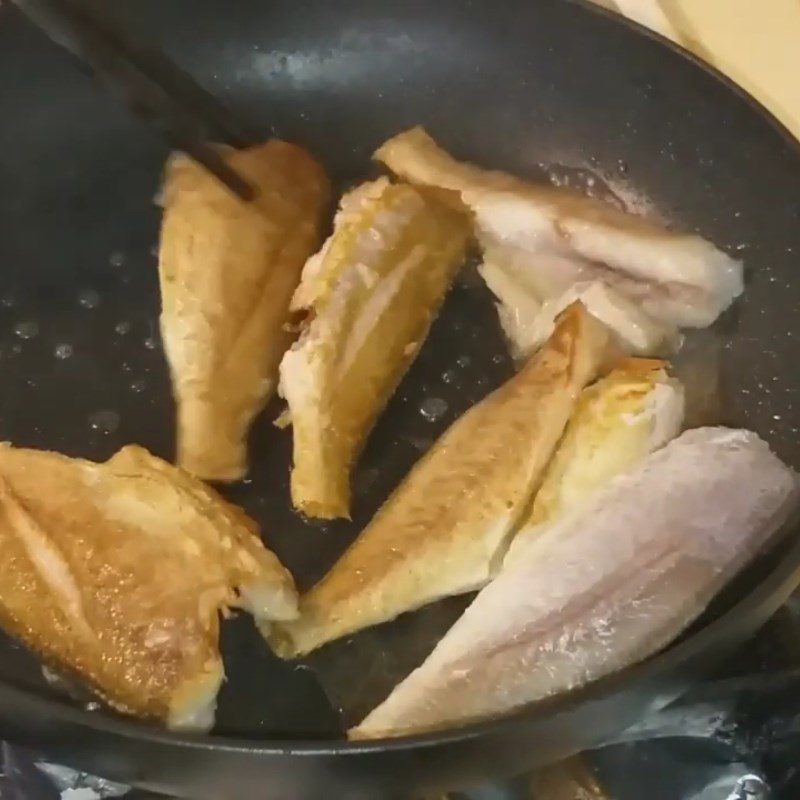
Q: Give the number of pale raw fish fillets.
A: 1